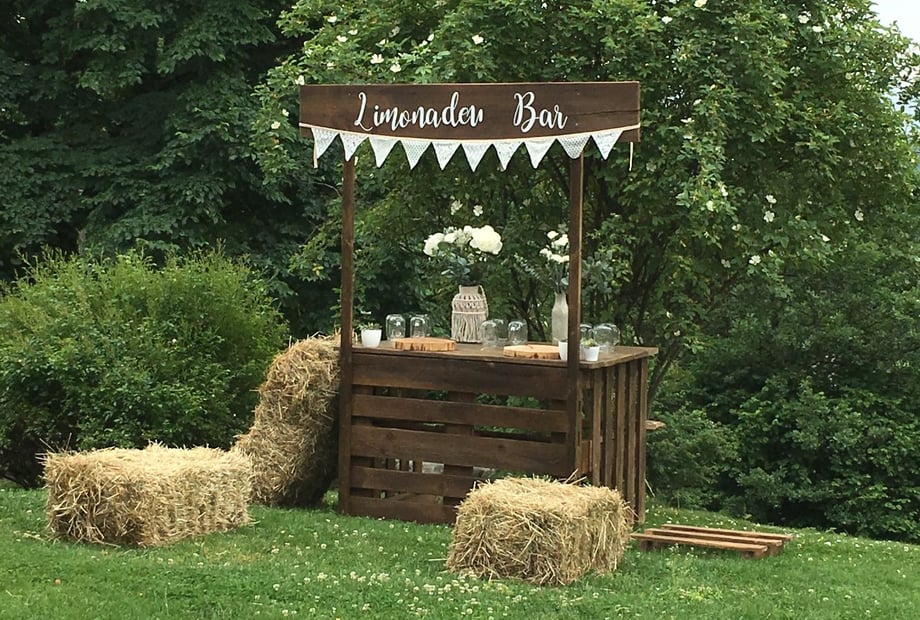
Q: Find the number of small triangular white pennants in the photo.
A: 10